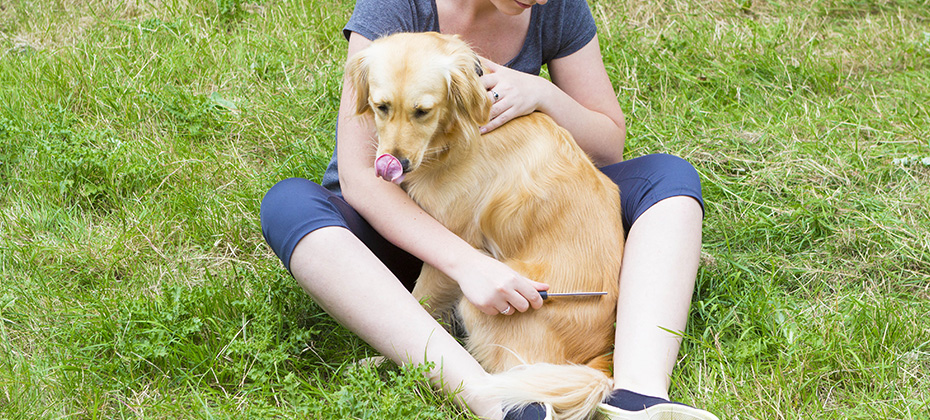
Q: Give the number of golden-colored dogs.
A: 1